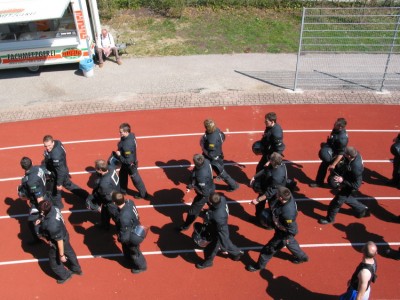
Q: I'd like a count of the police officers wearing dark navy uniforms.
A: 15